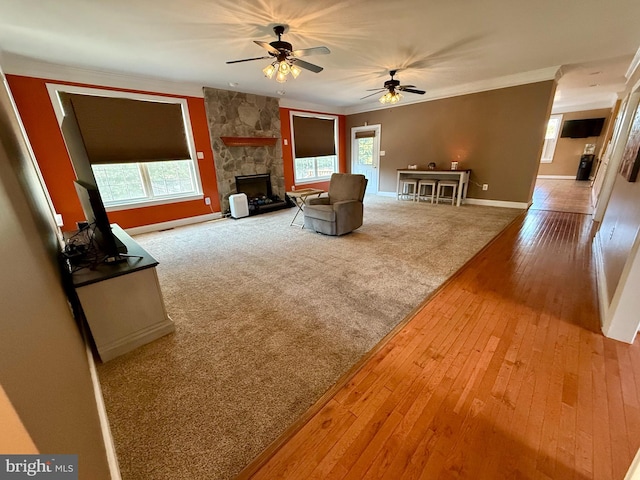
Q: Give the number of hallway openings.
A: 1